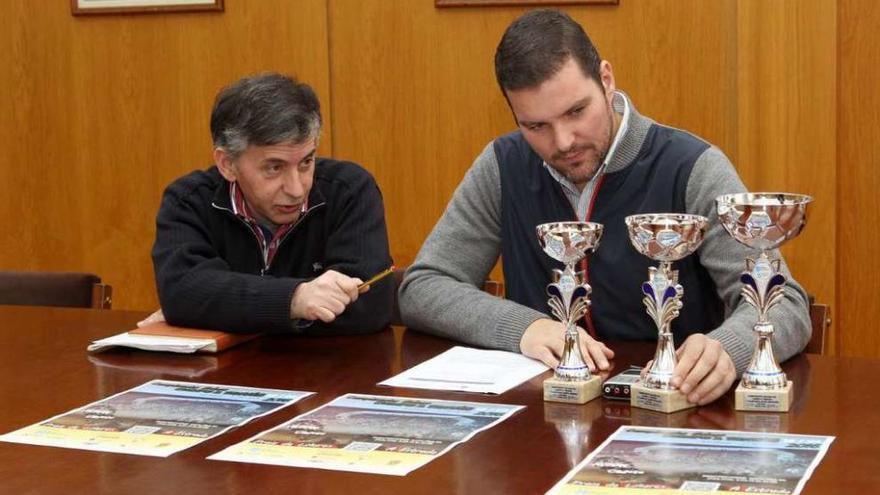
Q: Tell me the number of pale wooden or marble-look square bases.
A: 3